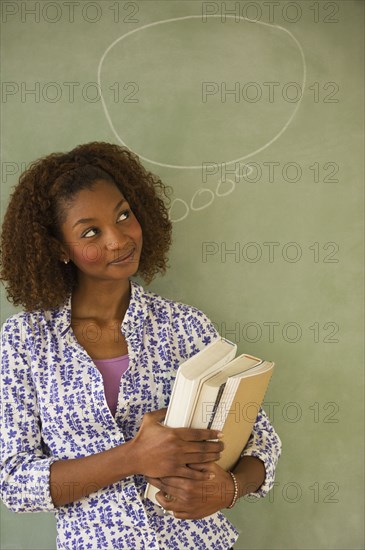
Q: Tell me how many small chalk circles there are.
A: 4